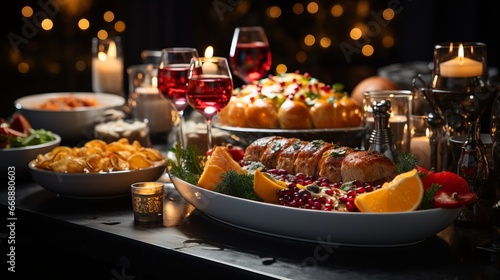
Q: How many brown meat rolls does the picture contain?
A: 6